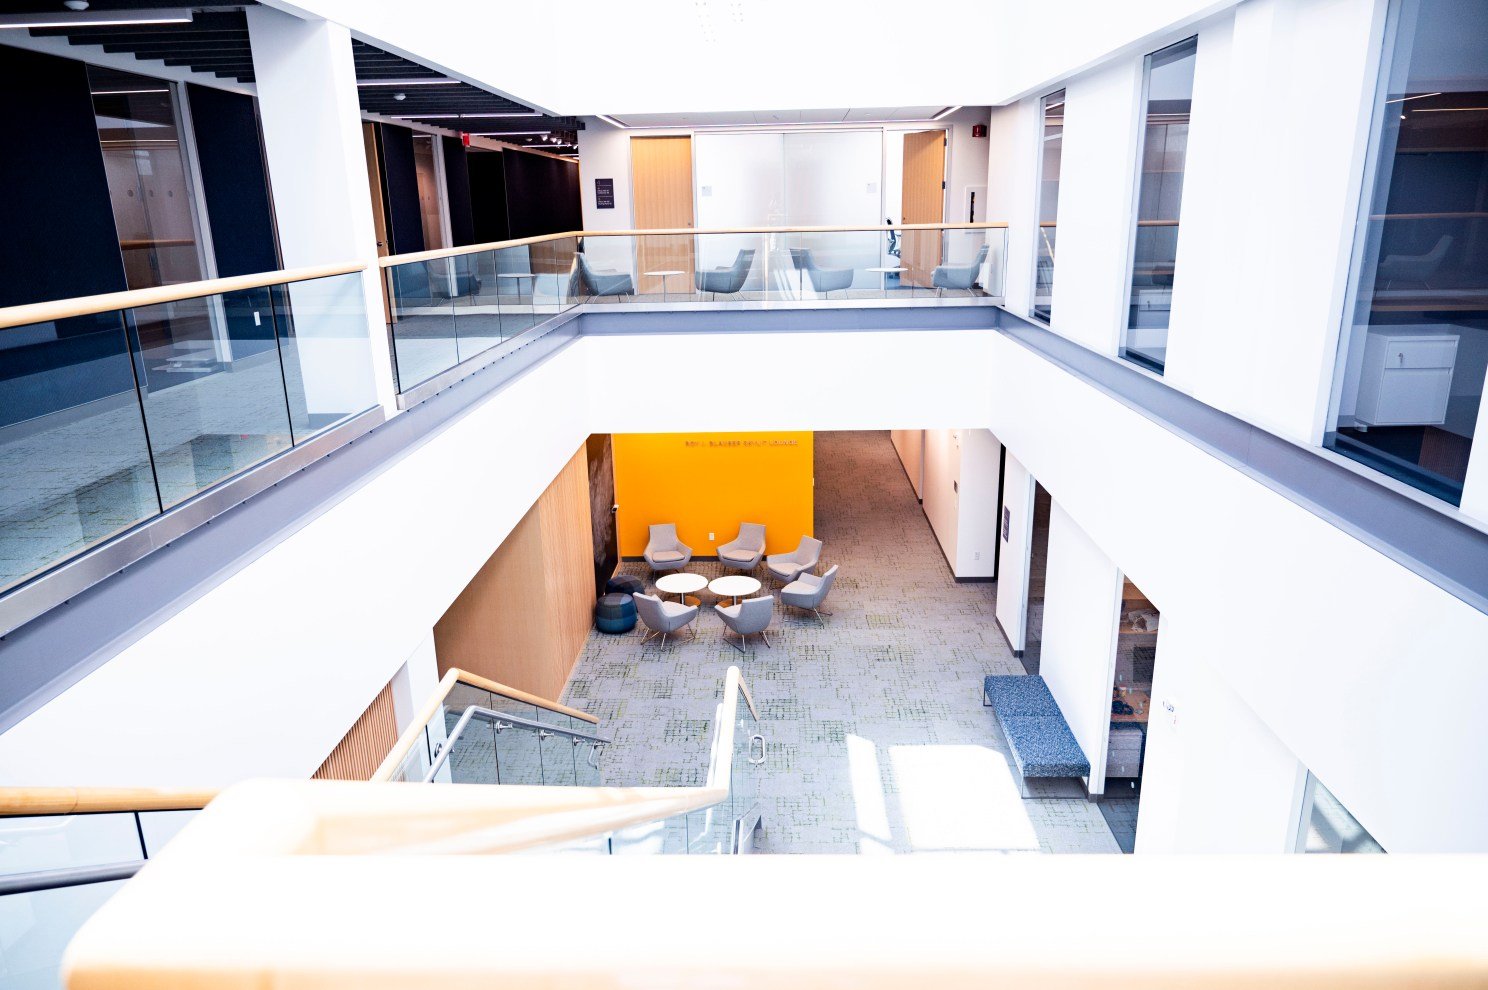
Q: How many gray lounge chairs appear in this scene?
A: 10